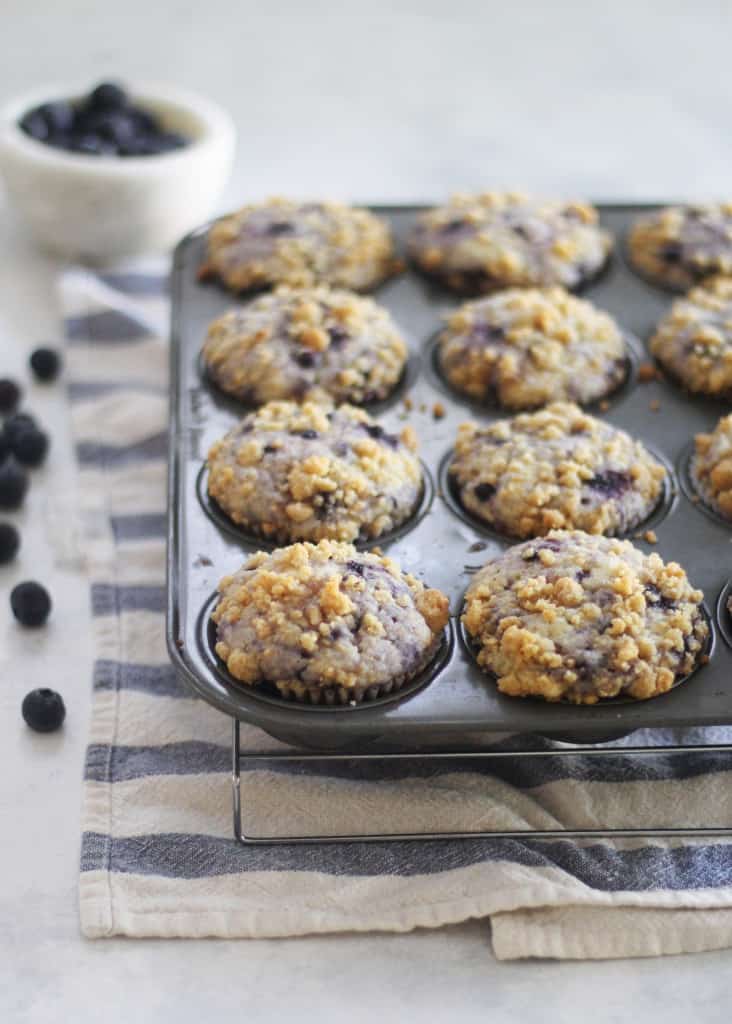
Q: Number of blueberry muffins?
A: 11